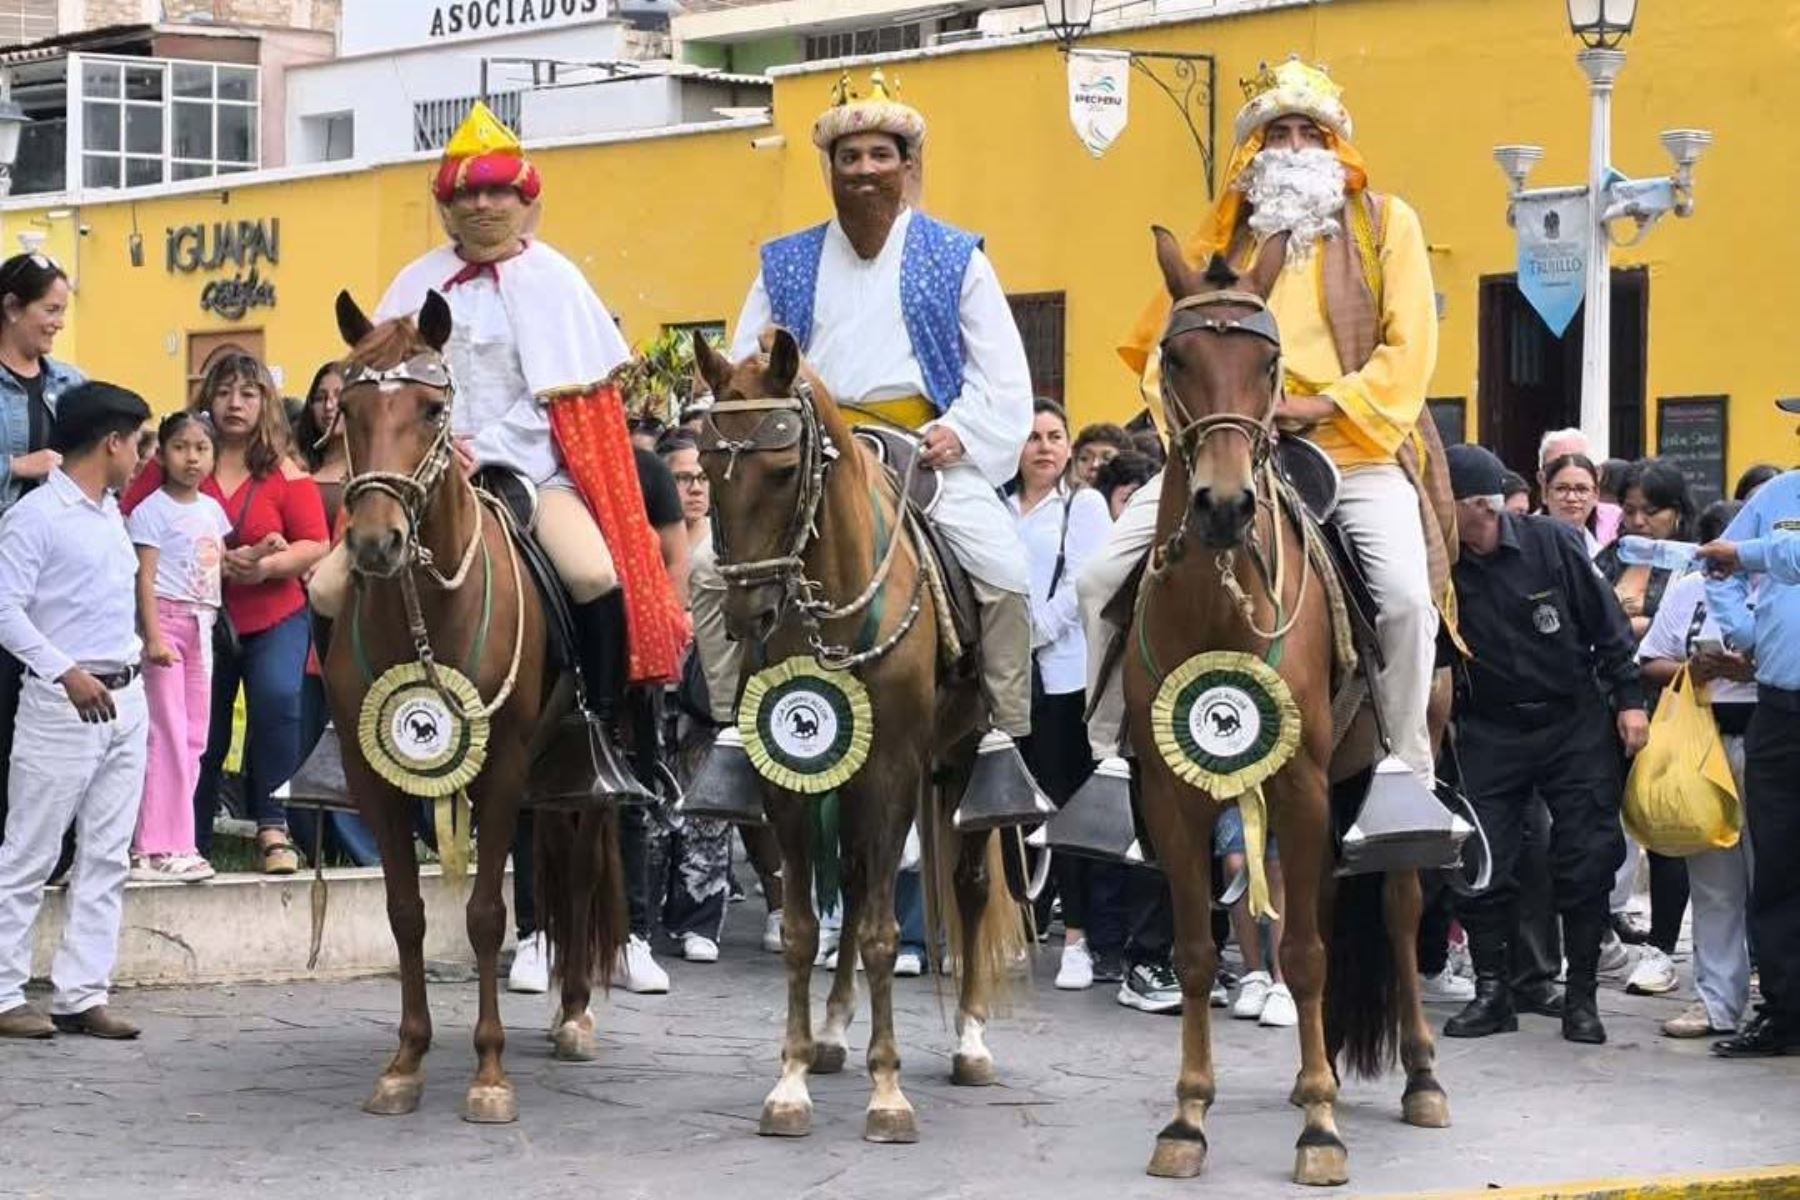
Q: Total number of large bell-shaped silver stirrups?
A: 6